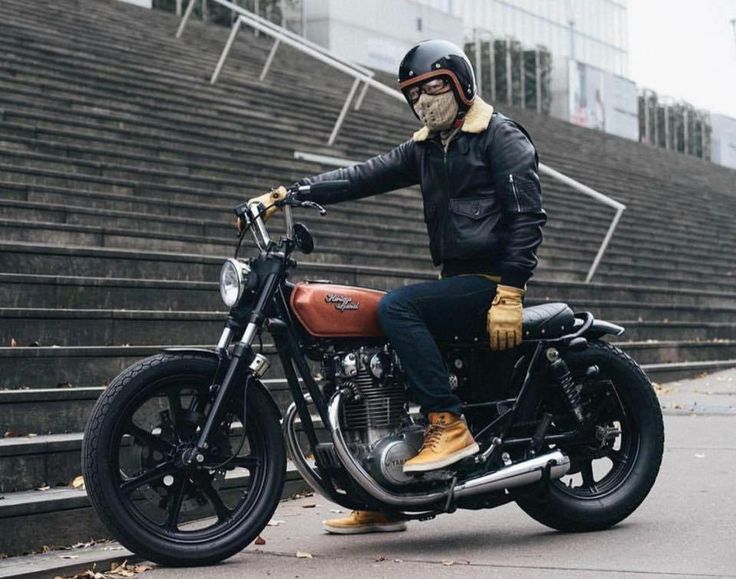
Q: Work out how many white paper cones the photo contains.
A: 0